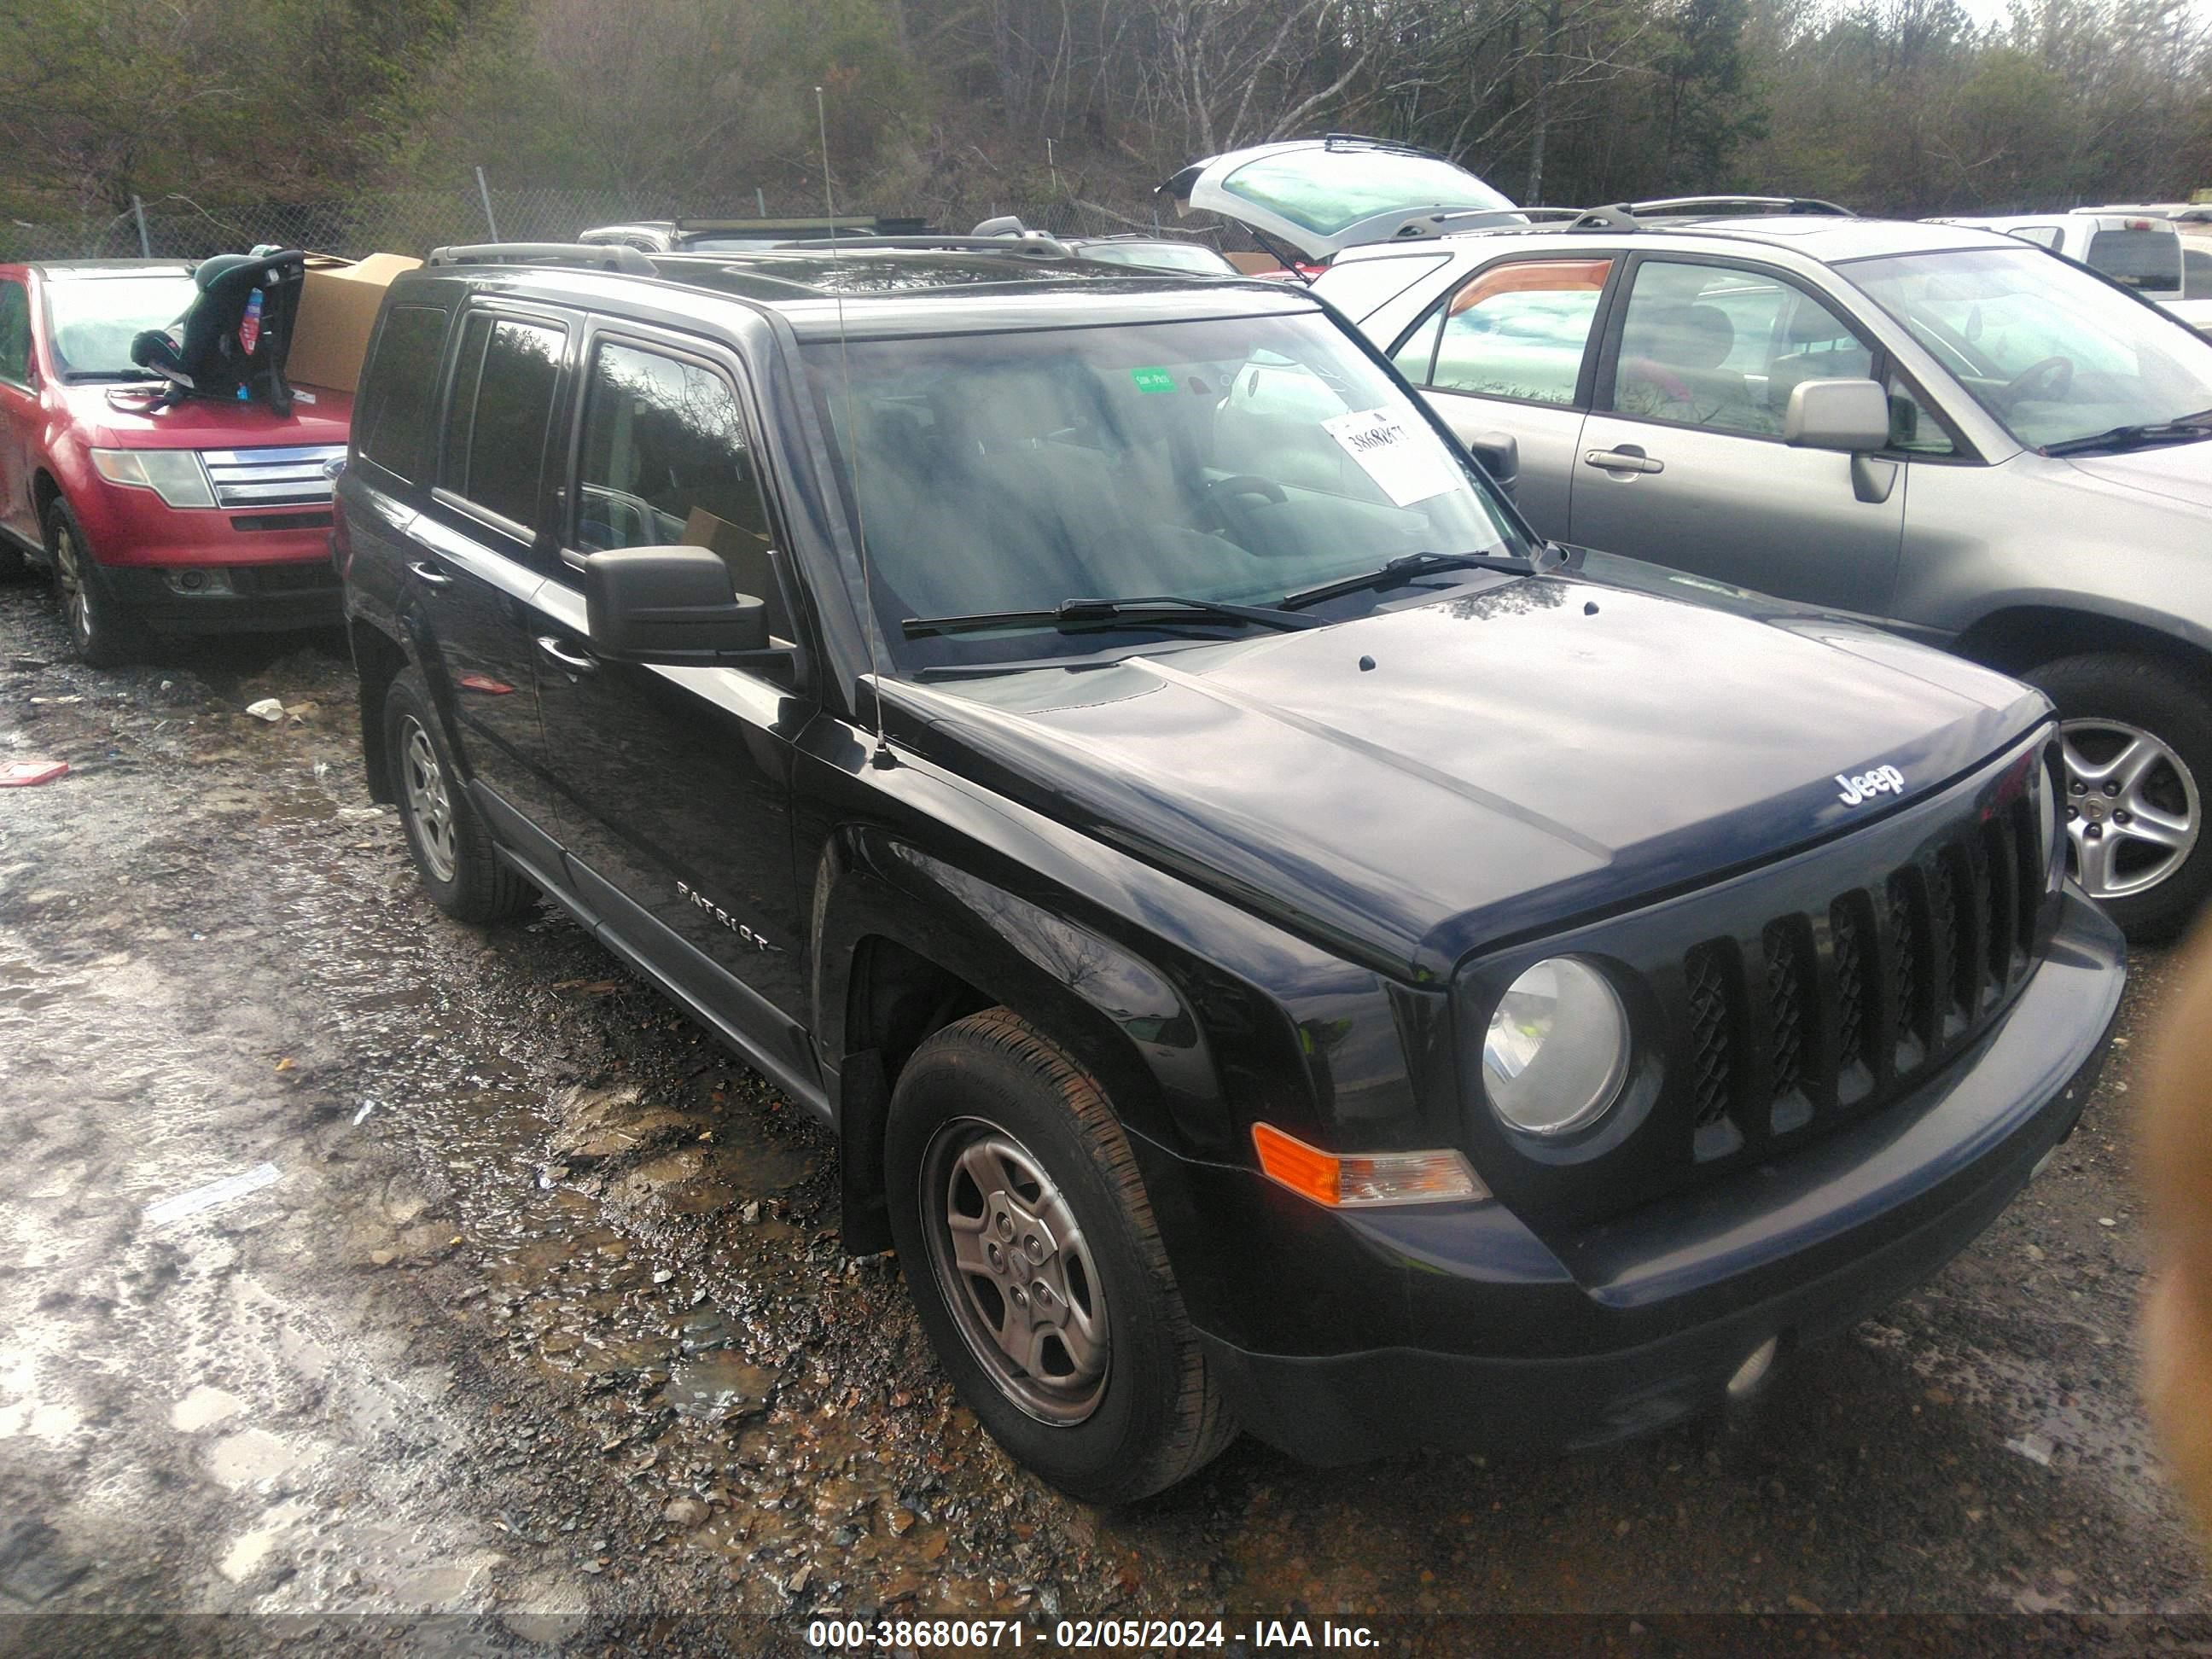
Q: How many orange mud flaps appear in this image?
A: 0